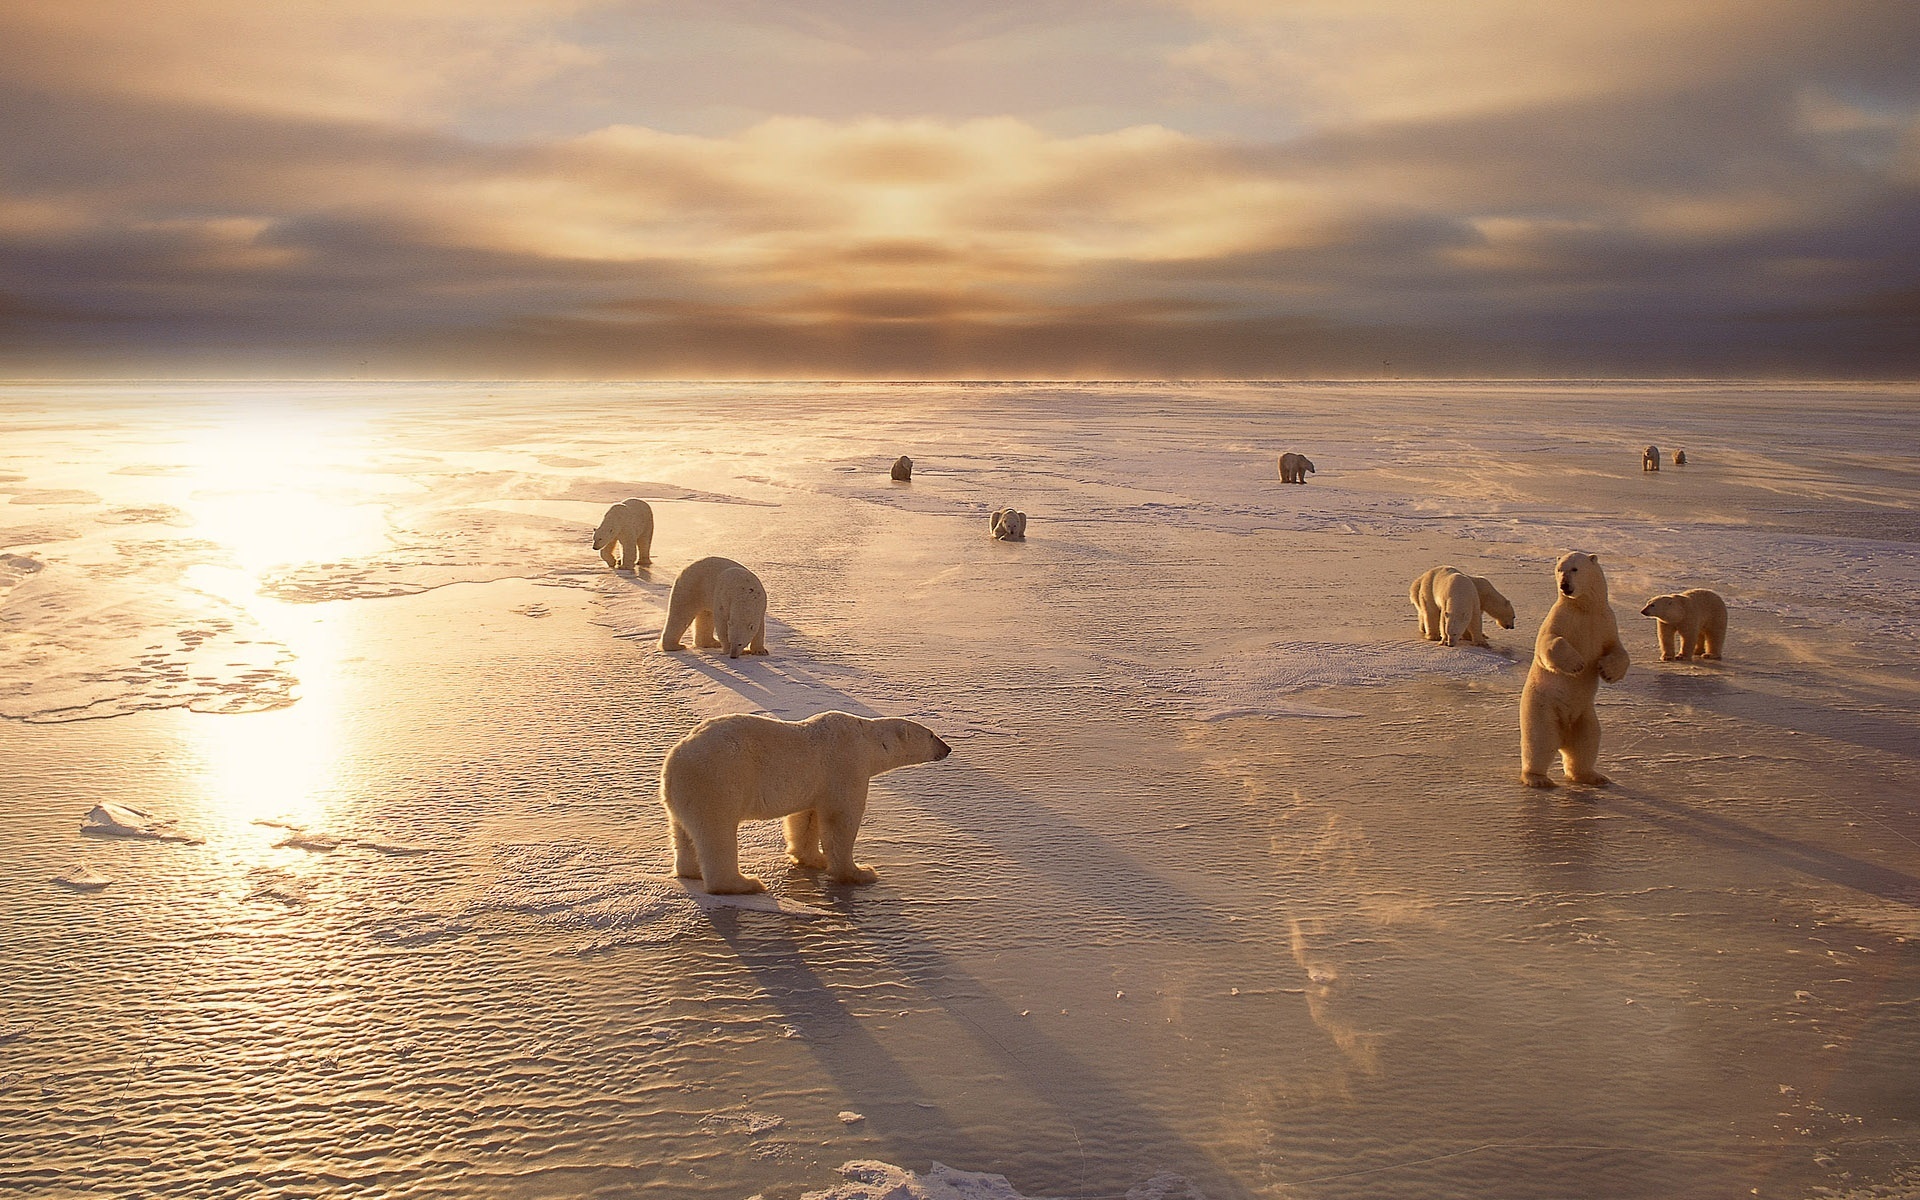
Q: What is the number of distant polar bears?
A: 5